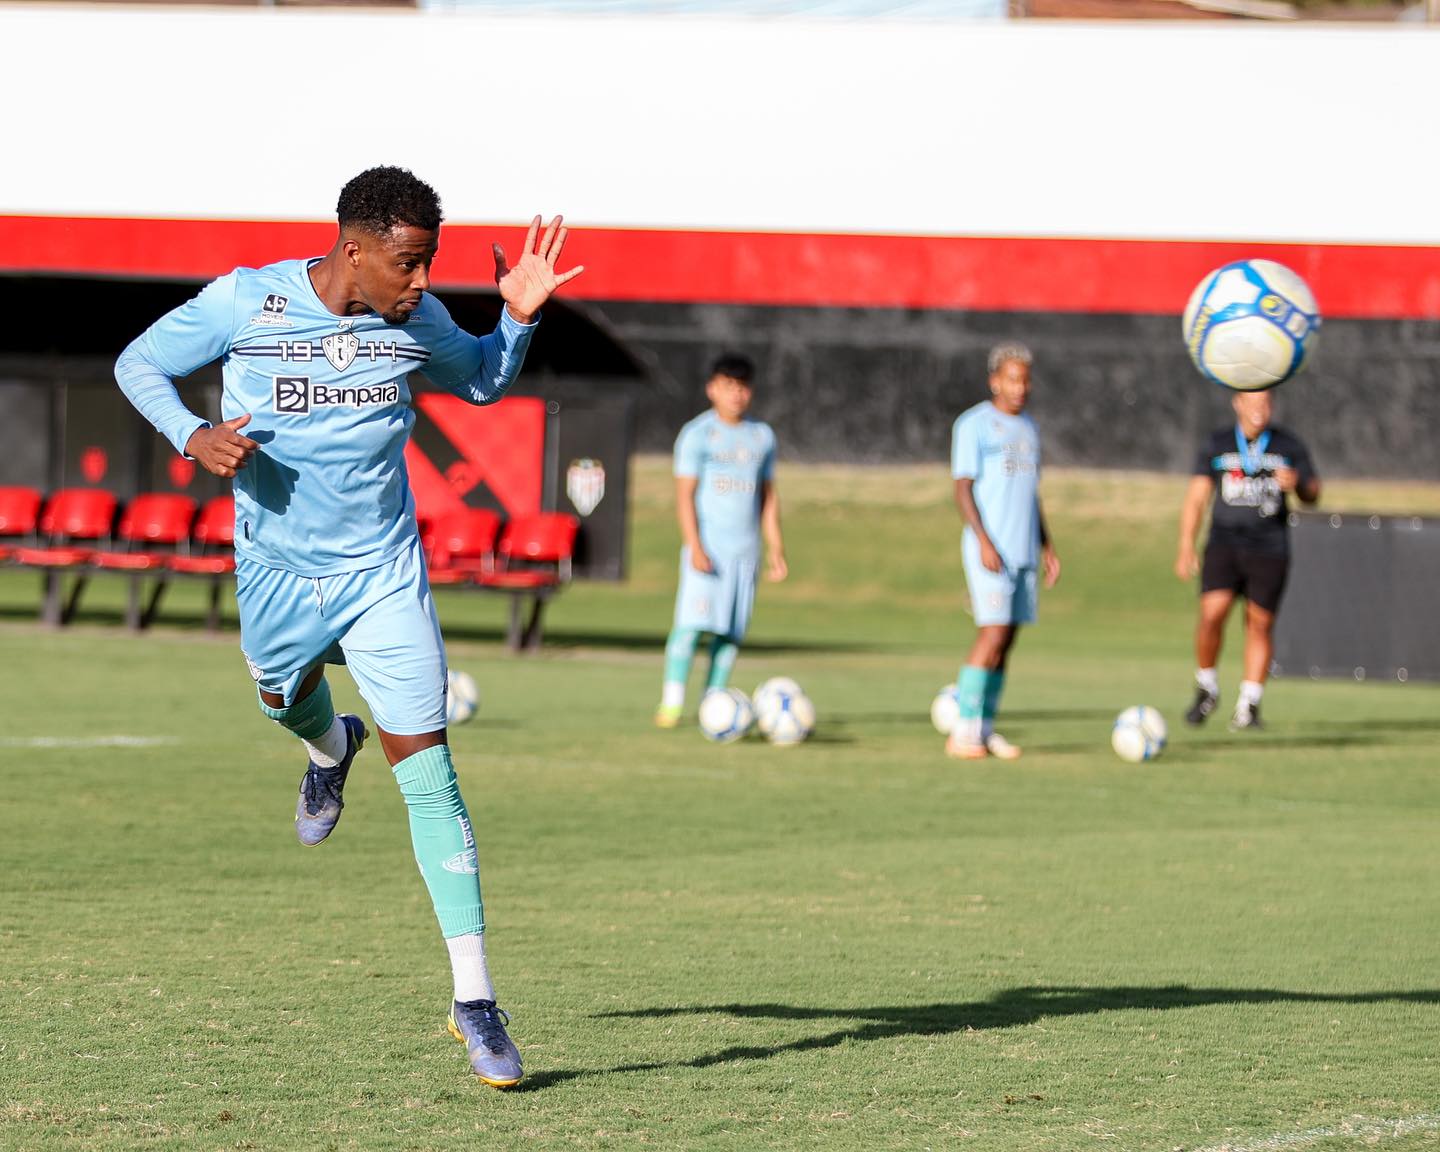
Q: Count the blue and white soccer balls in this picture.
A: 7